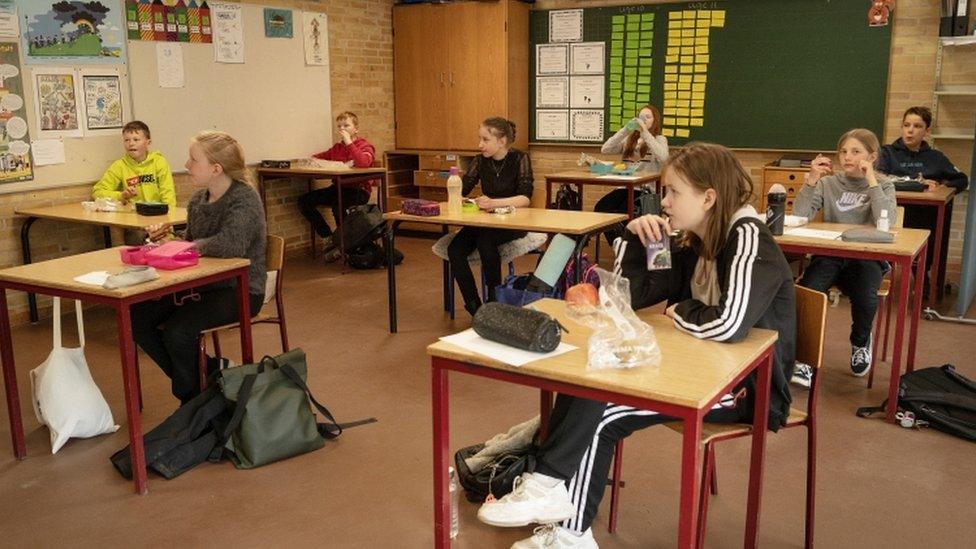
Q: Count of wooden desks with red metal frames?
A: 6